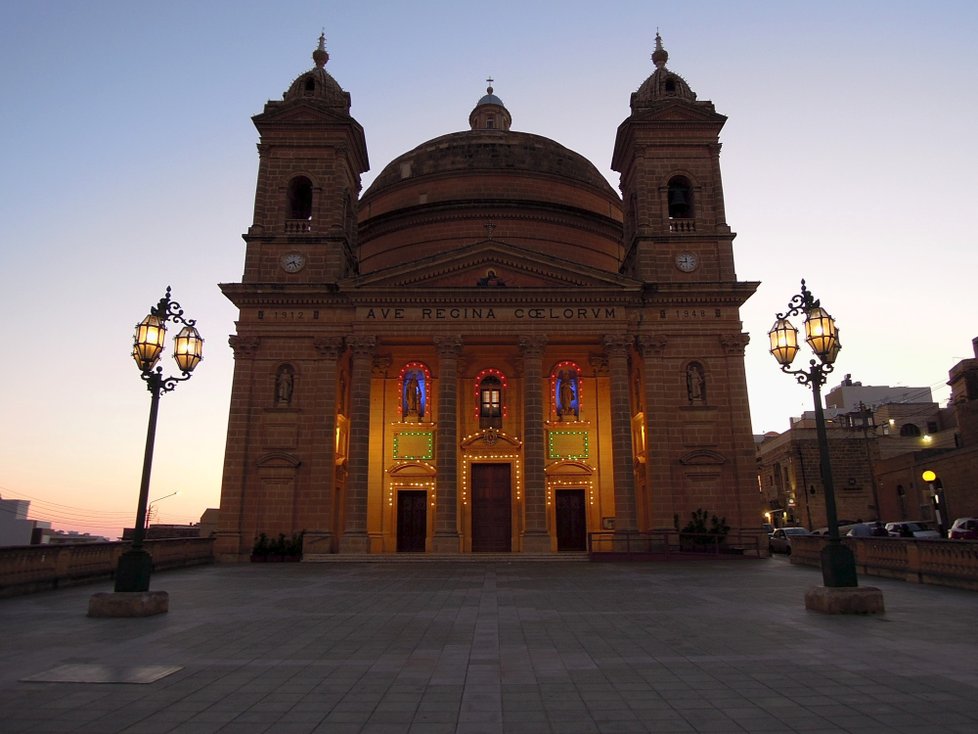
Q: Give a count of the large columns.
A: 4